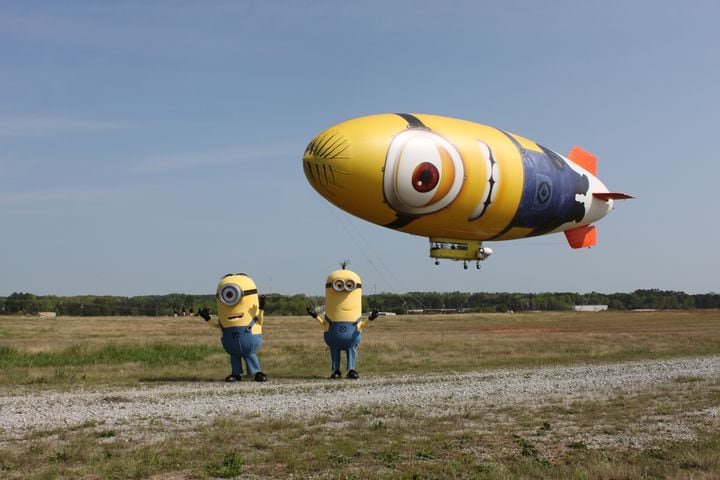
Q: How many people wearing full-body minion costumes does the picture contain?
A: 2